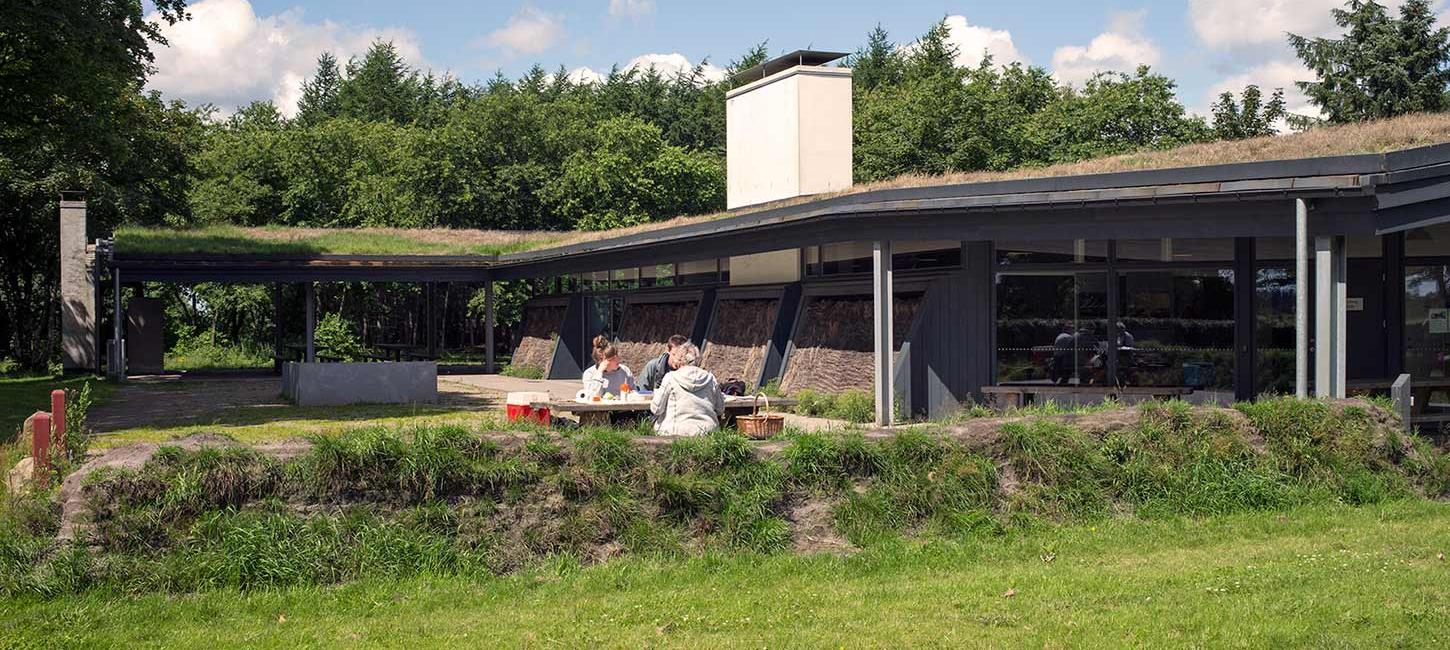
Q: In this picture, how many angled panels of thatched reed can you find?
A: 4